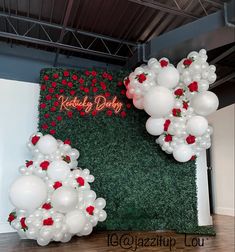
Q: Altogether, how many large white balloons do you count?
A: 11